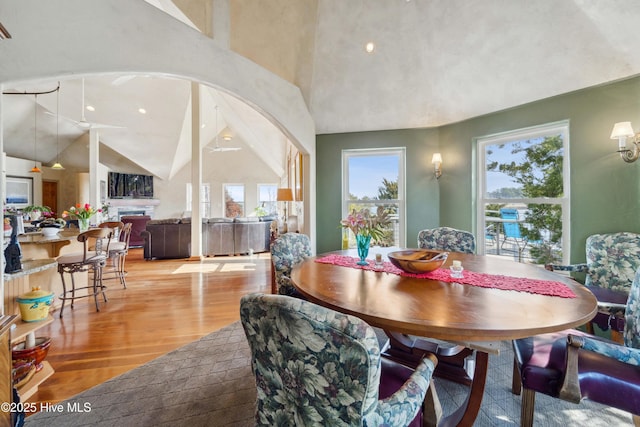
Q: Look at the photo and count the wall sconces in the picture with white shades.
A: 2